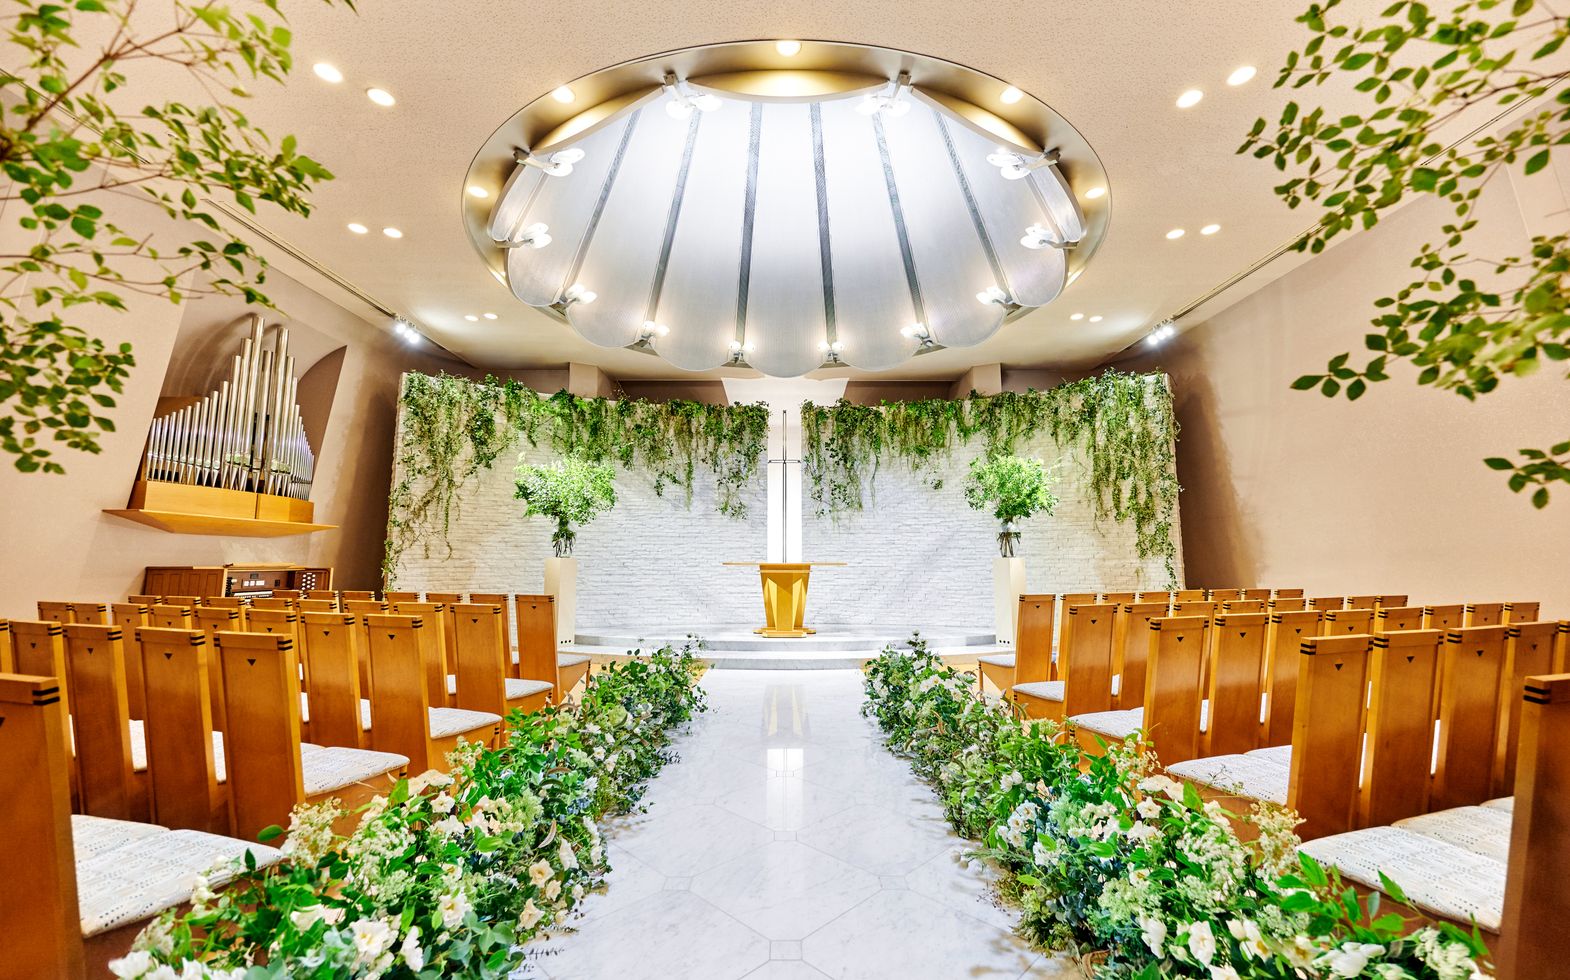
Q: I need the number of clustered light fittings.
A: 12